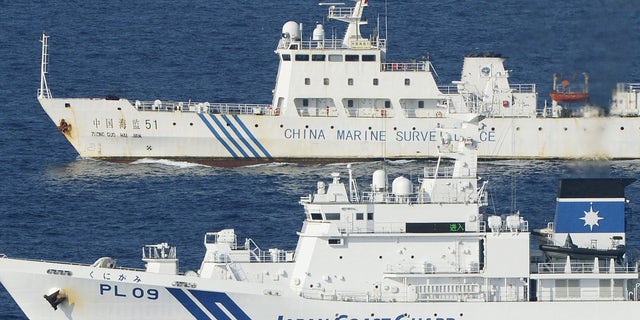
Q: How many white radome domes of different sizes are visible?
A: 4